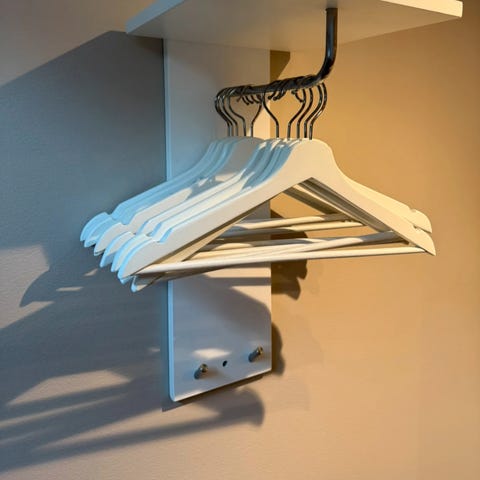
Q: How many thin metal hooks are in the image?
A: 10